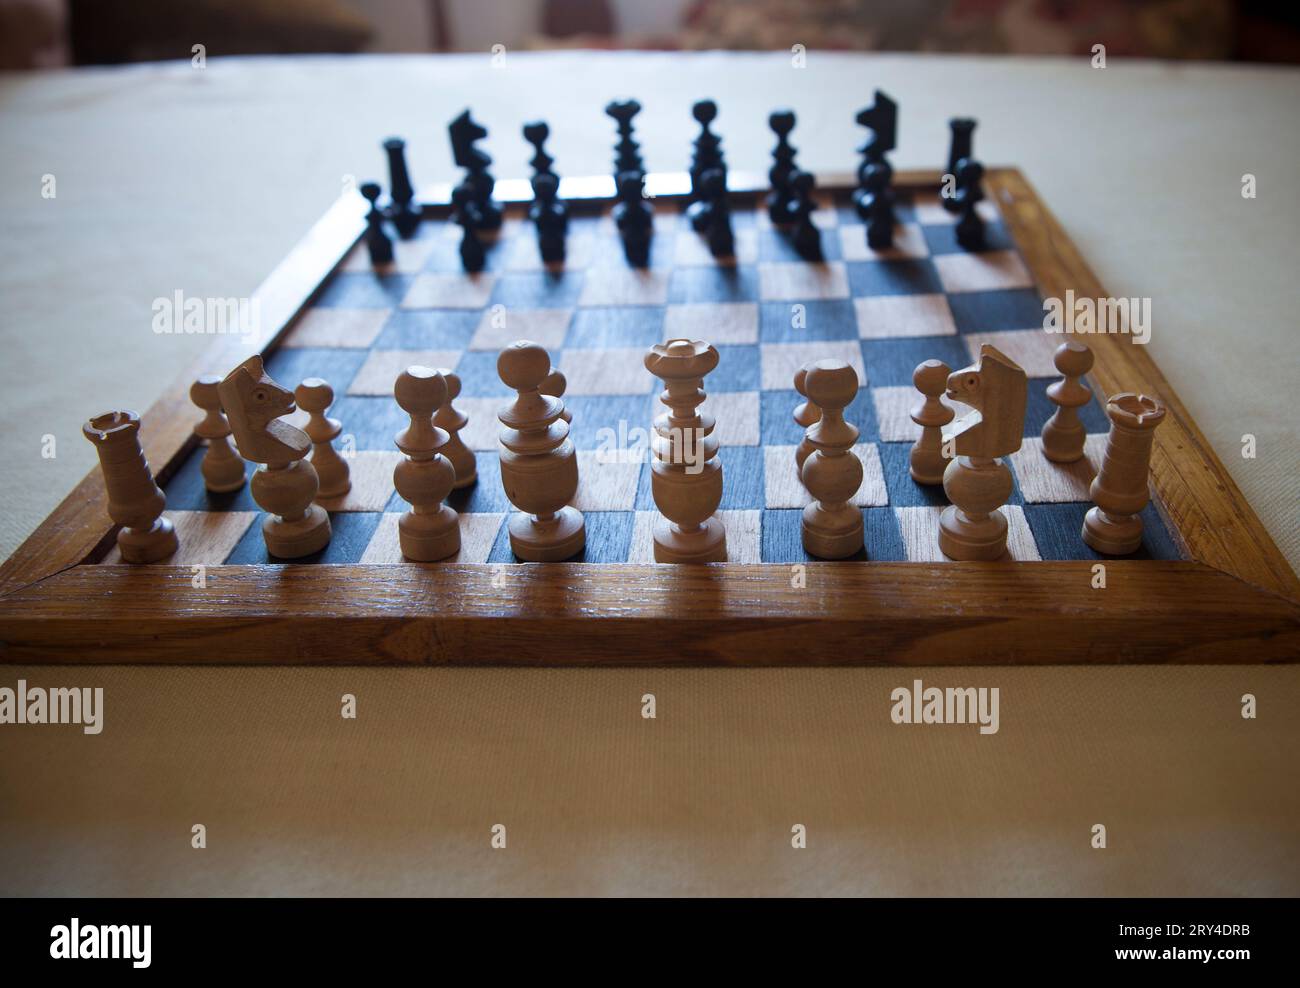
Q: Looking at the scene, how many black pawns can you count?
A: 8